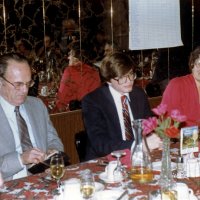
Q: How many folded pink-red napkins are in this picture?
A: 1